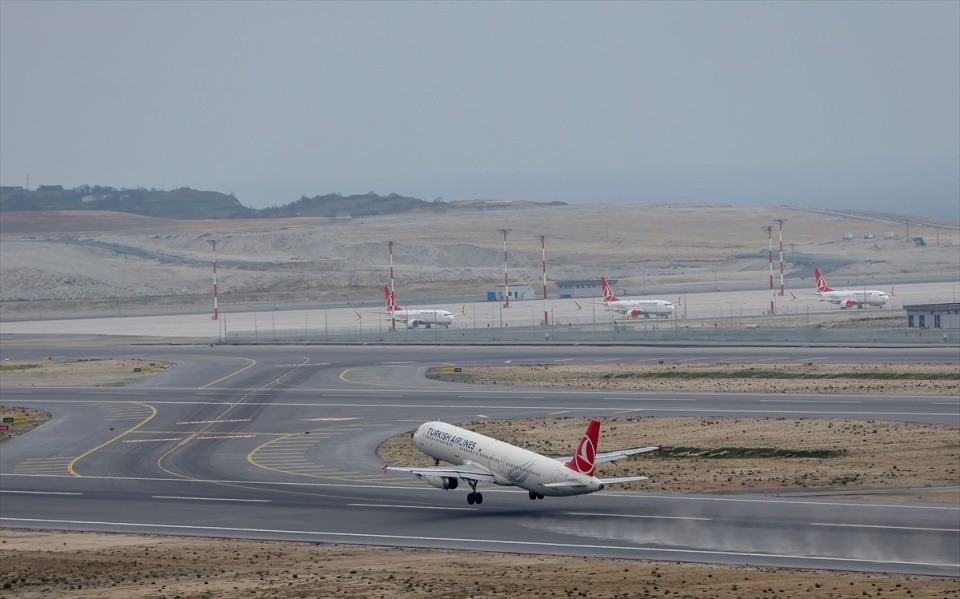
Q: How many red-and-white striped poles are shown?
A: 6